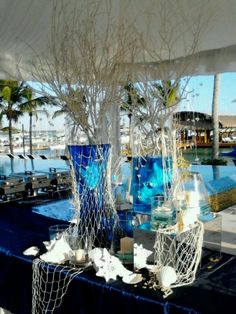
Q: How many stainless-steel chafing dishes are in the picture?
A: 3